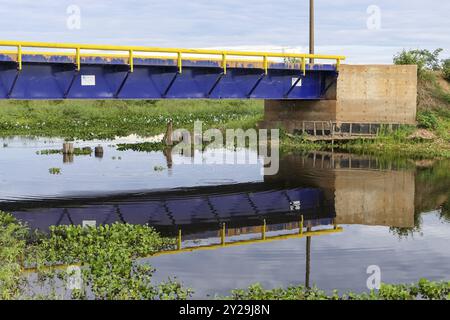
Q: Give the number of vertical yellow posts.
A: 8